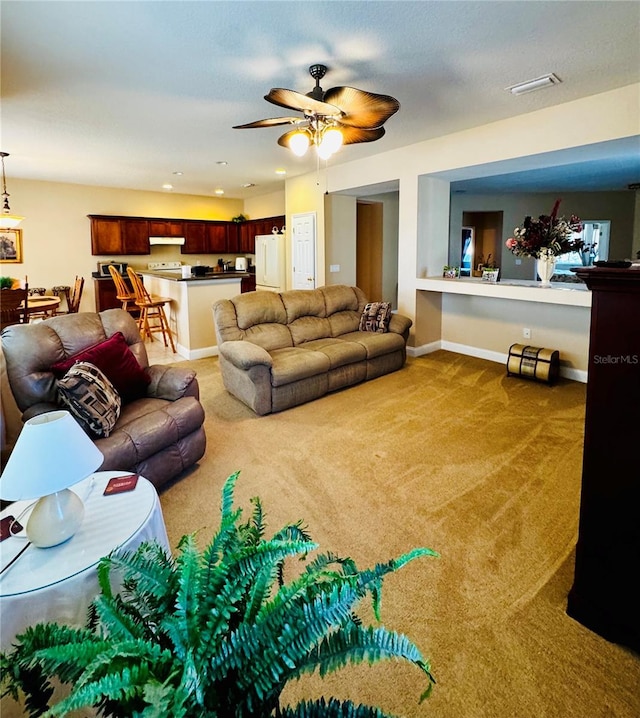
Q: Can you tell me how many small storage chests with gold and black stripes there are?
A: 1